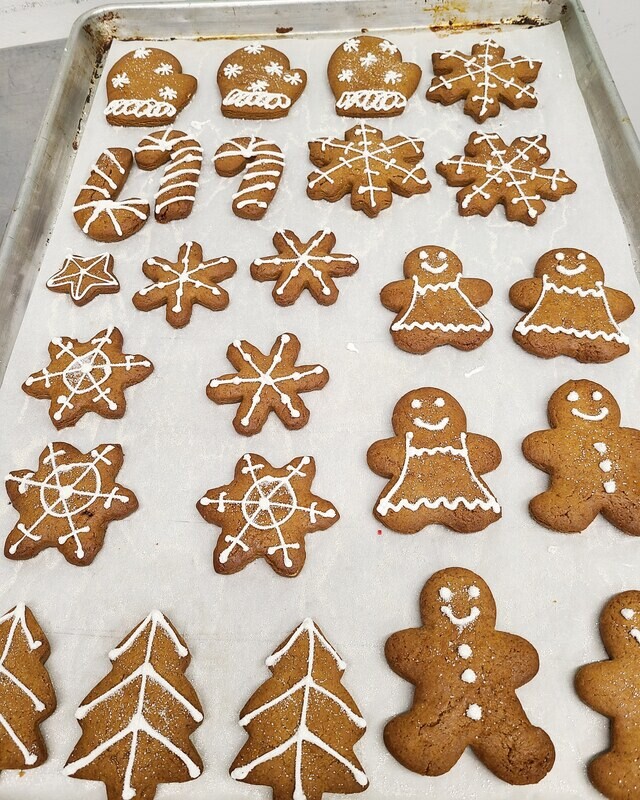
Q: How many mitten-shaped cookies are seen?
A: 3